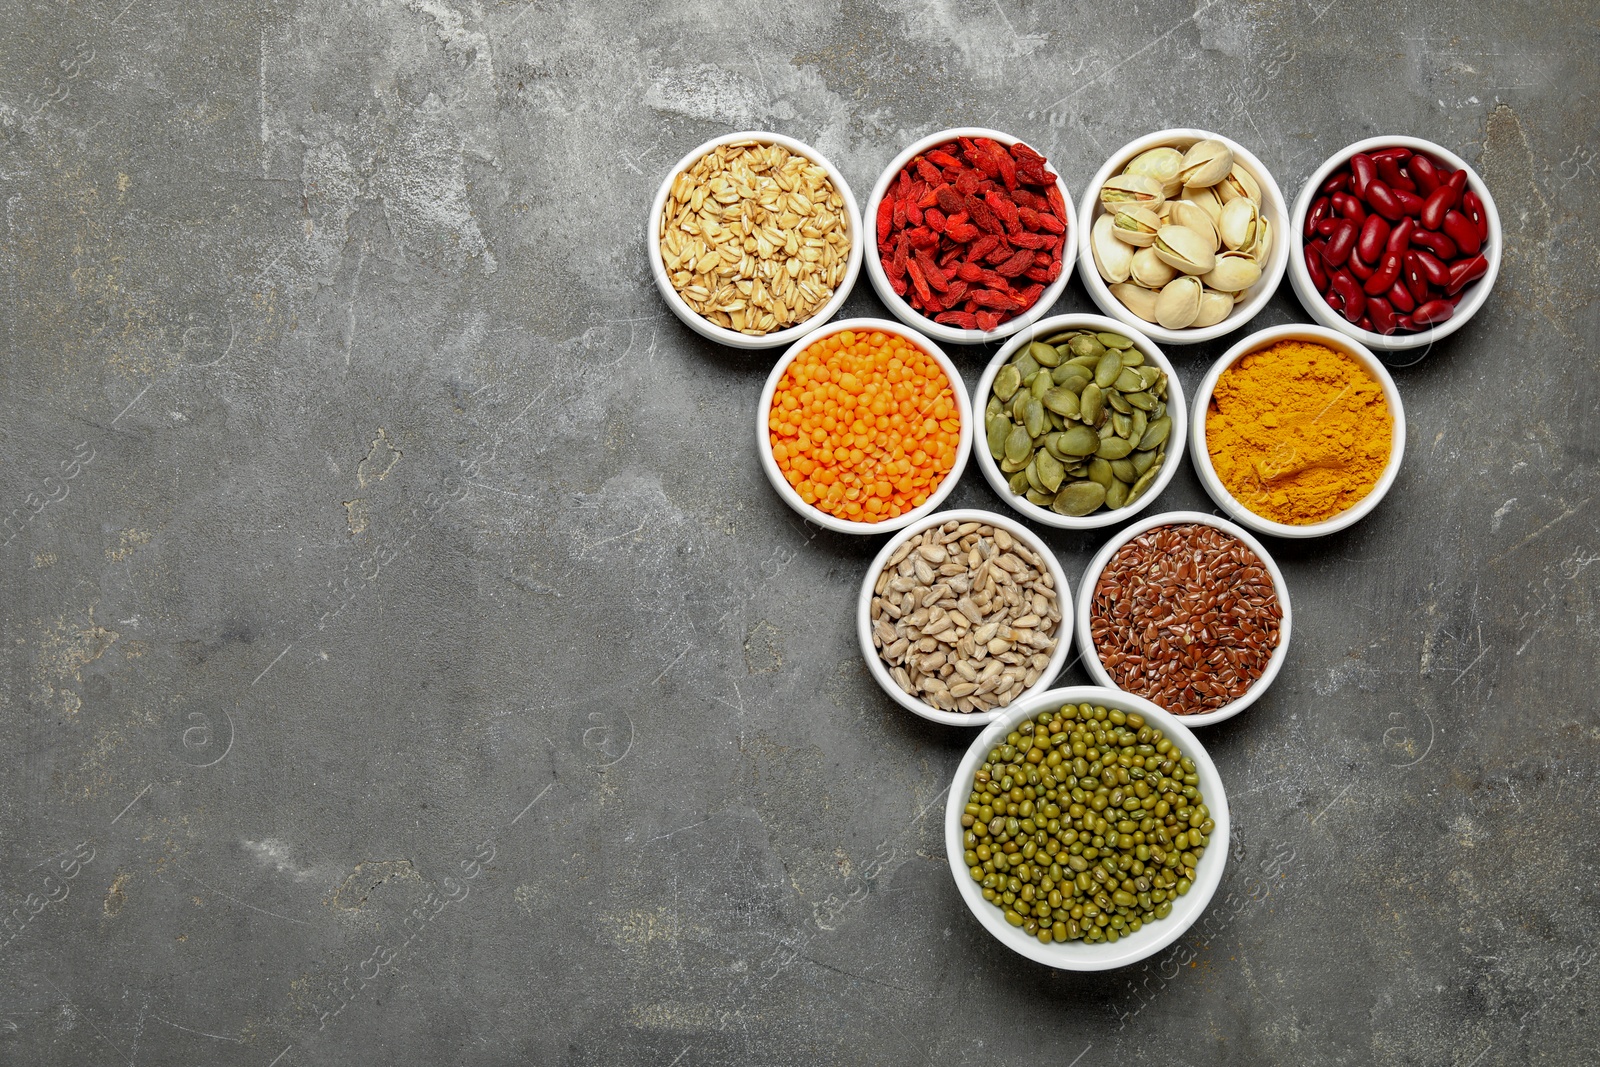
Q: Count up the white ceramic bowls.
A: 10